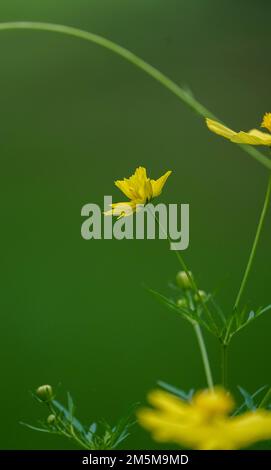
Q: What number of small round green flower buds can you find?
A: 5